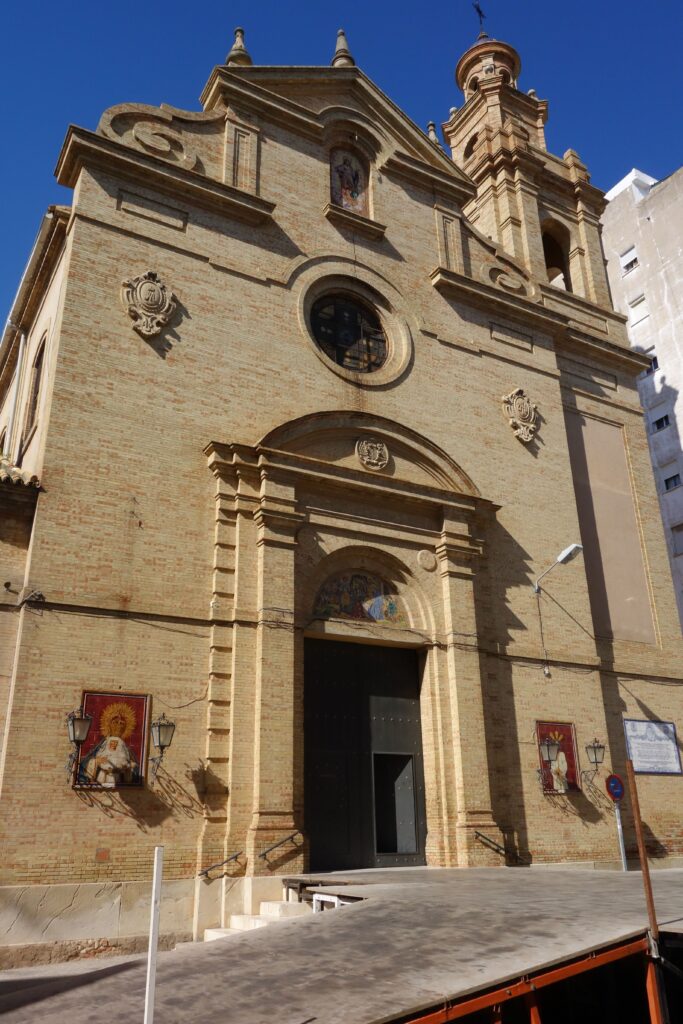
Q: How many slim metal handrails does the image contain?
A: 3